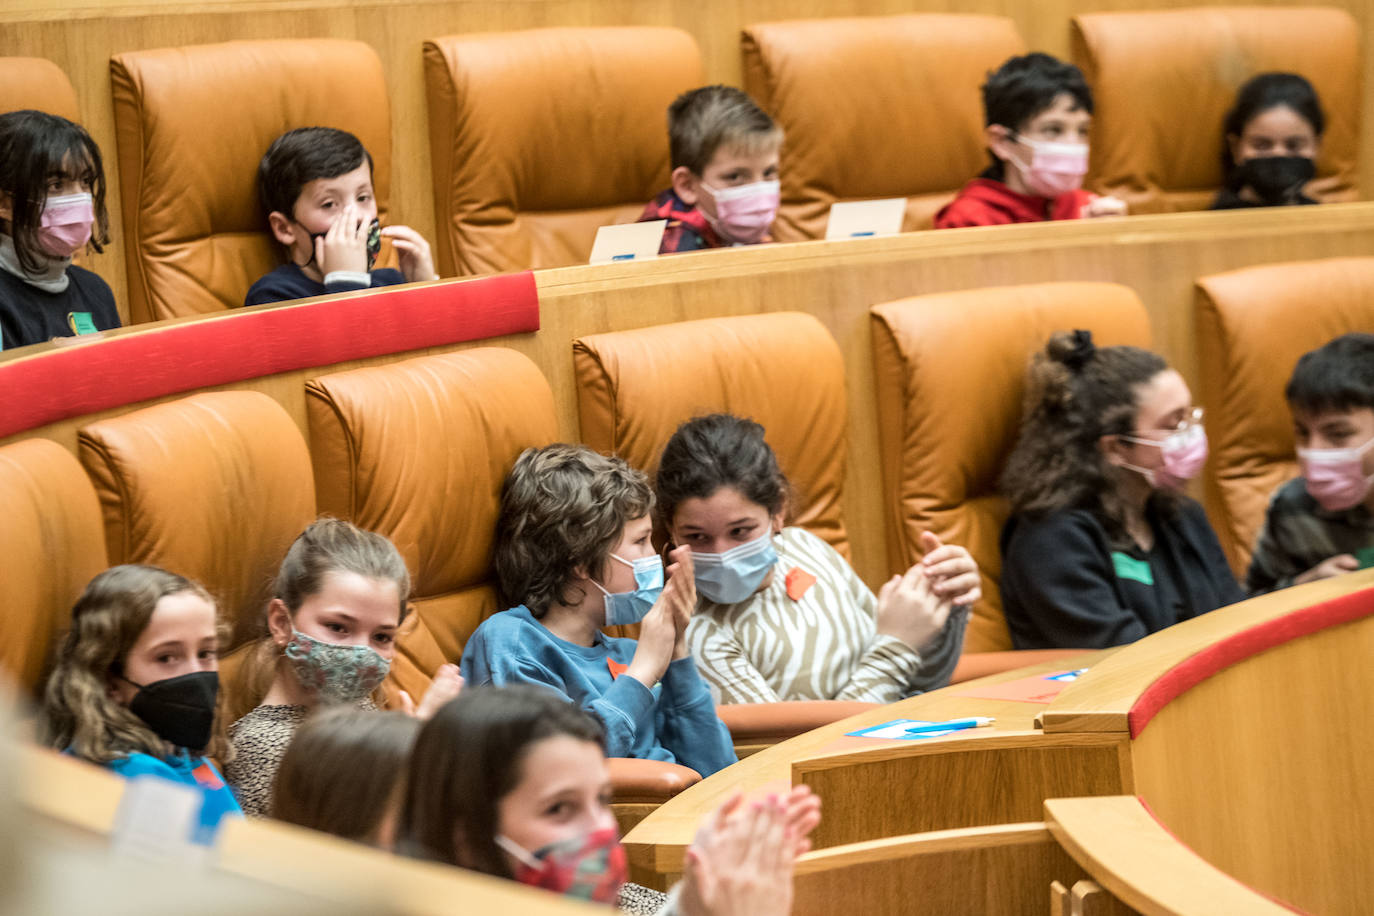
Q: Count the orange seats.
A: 11